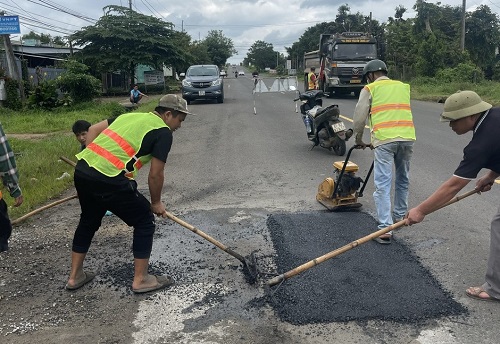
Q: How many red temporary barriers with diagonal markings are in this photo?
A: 0